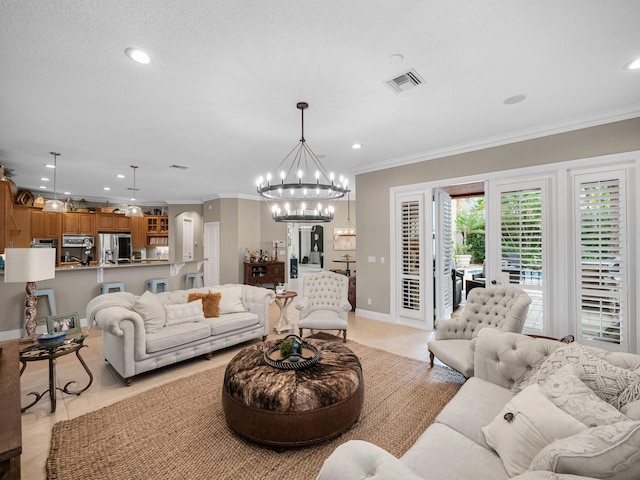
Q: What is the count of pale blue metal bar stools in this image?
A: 4